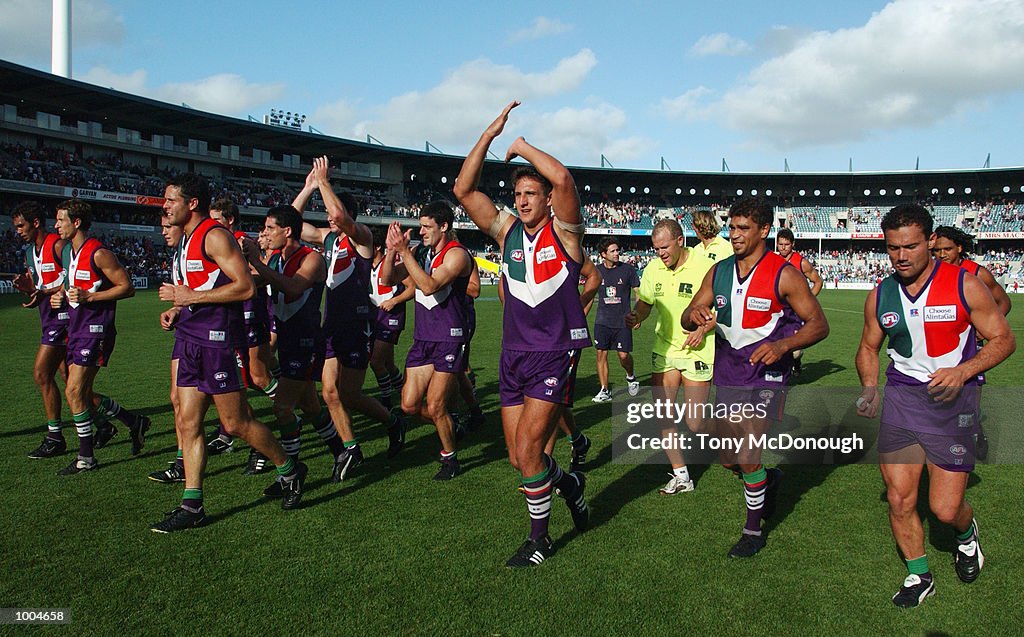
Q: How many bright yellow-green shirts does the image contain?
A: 2